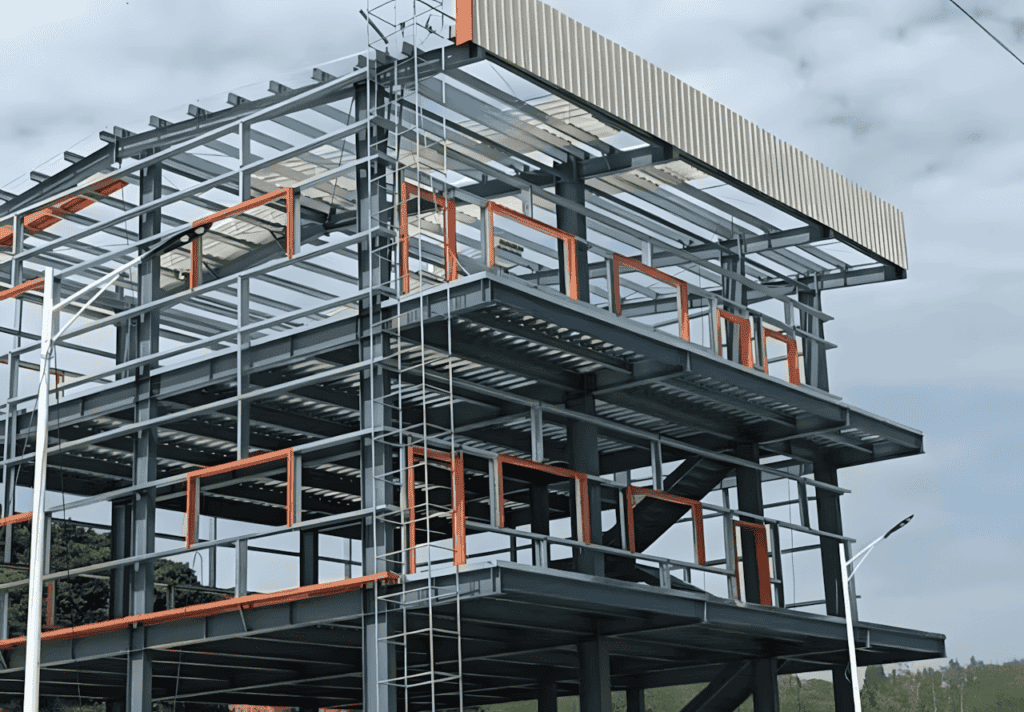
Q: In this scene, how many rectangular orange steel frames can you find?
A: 11